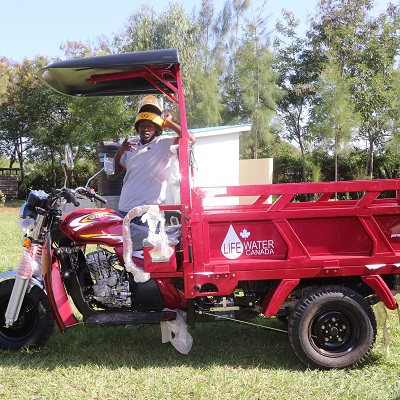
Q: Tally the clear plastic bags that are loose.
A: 1